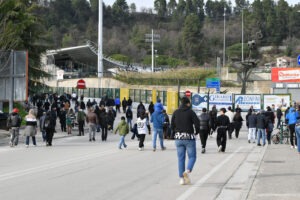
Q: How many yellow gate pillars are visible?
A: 3